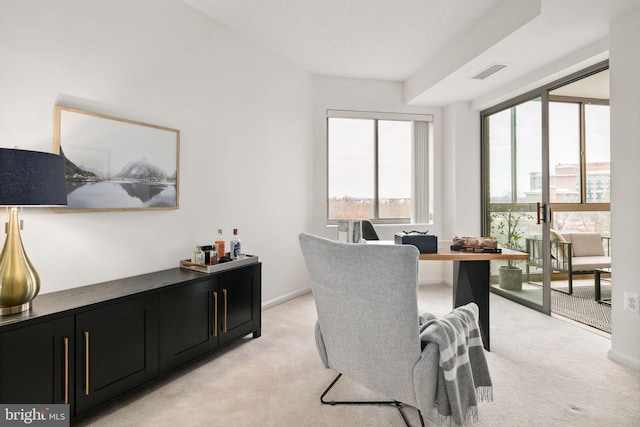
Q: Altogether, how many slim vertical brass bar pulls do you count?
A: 4